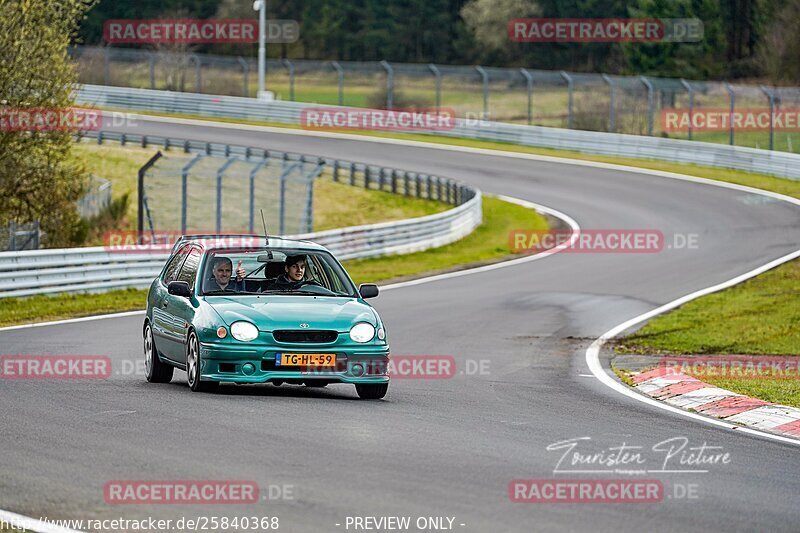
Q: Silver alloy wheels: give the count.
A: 2